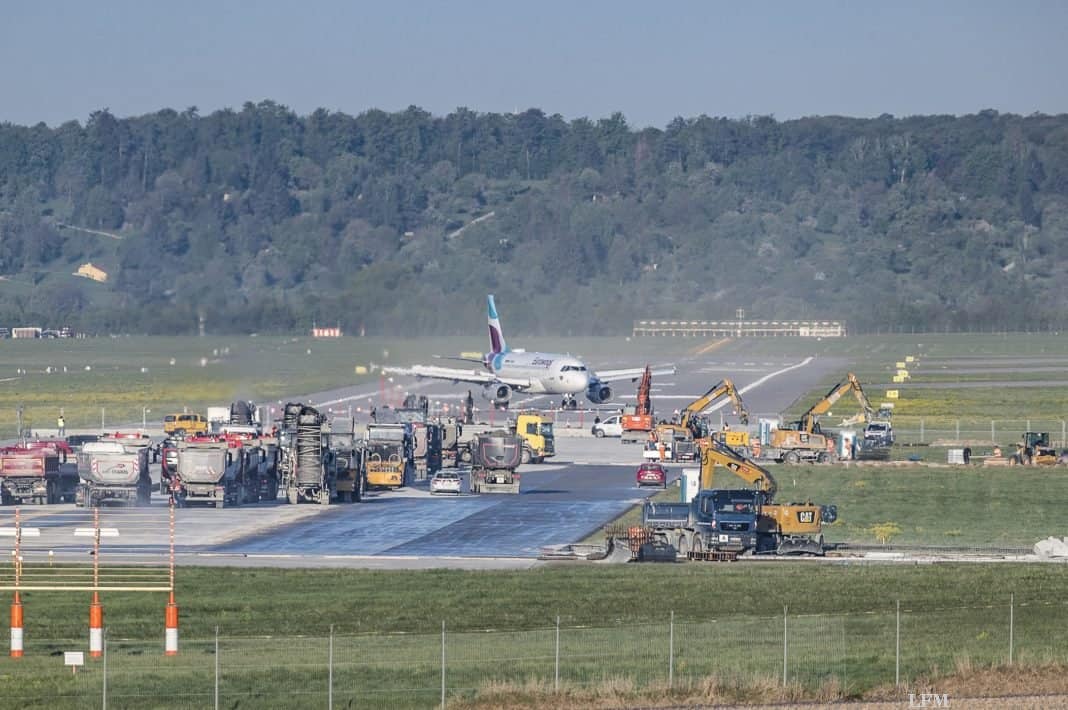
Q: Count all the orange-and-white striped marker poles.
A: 3